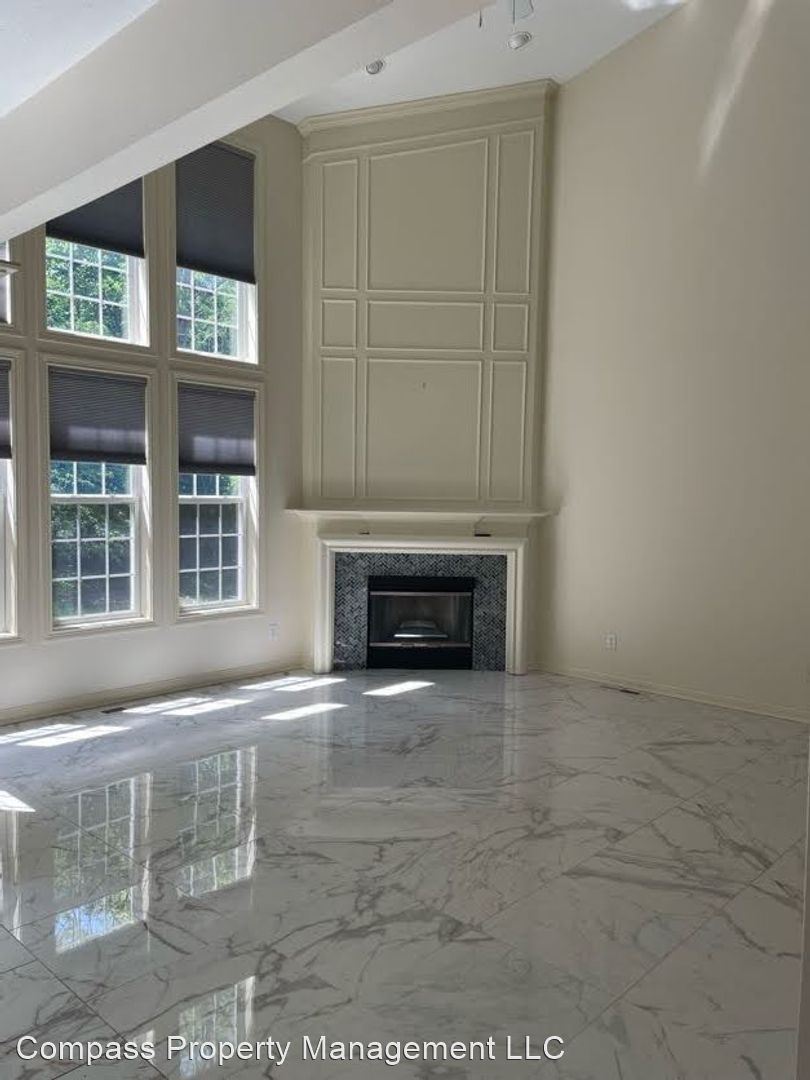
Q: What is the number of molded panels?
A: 9